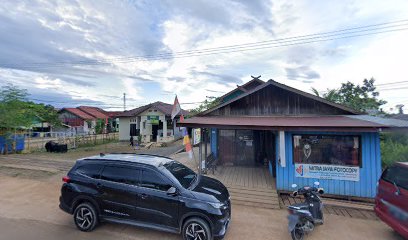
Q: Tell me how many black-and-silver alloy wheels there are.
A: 2